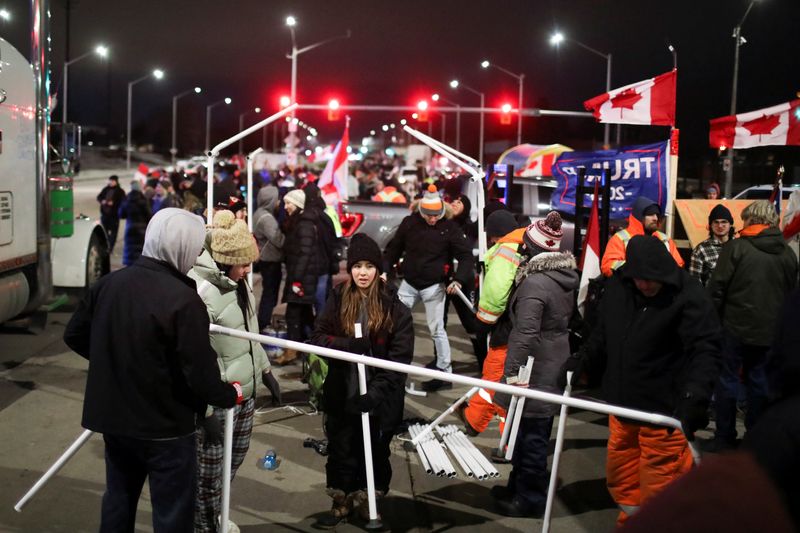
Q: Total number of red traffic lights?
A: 4